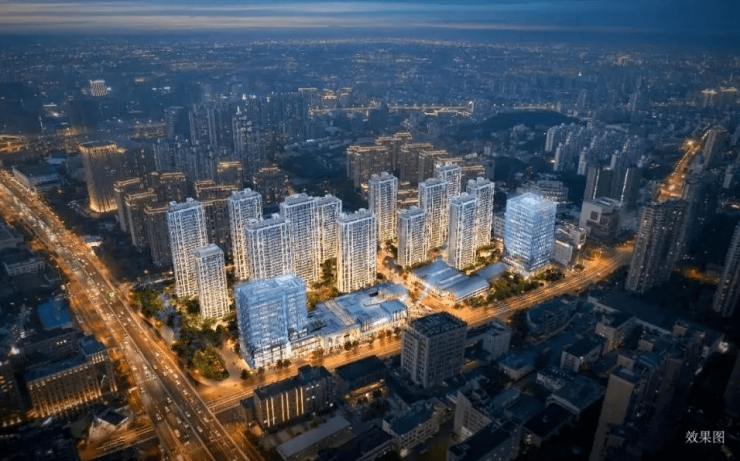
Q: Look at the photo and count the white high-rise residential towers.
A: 13